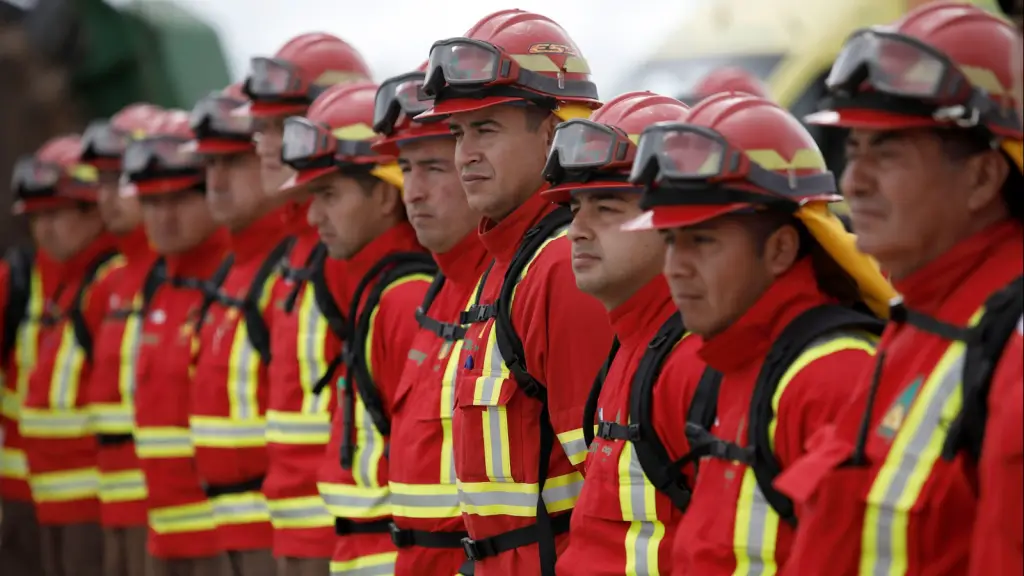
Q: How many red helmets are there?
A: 12